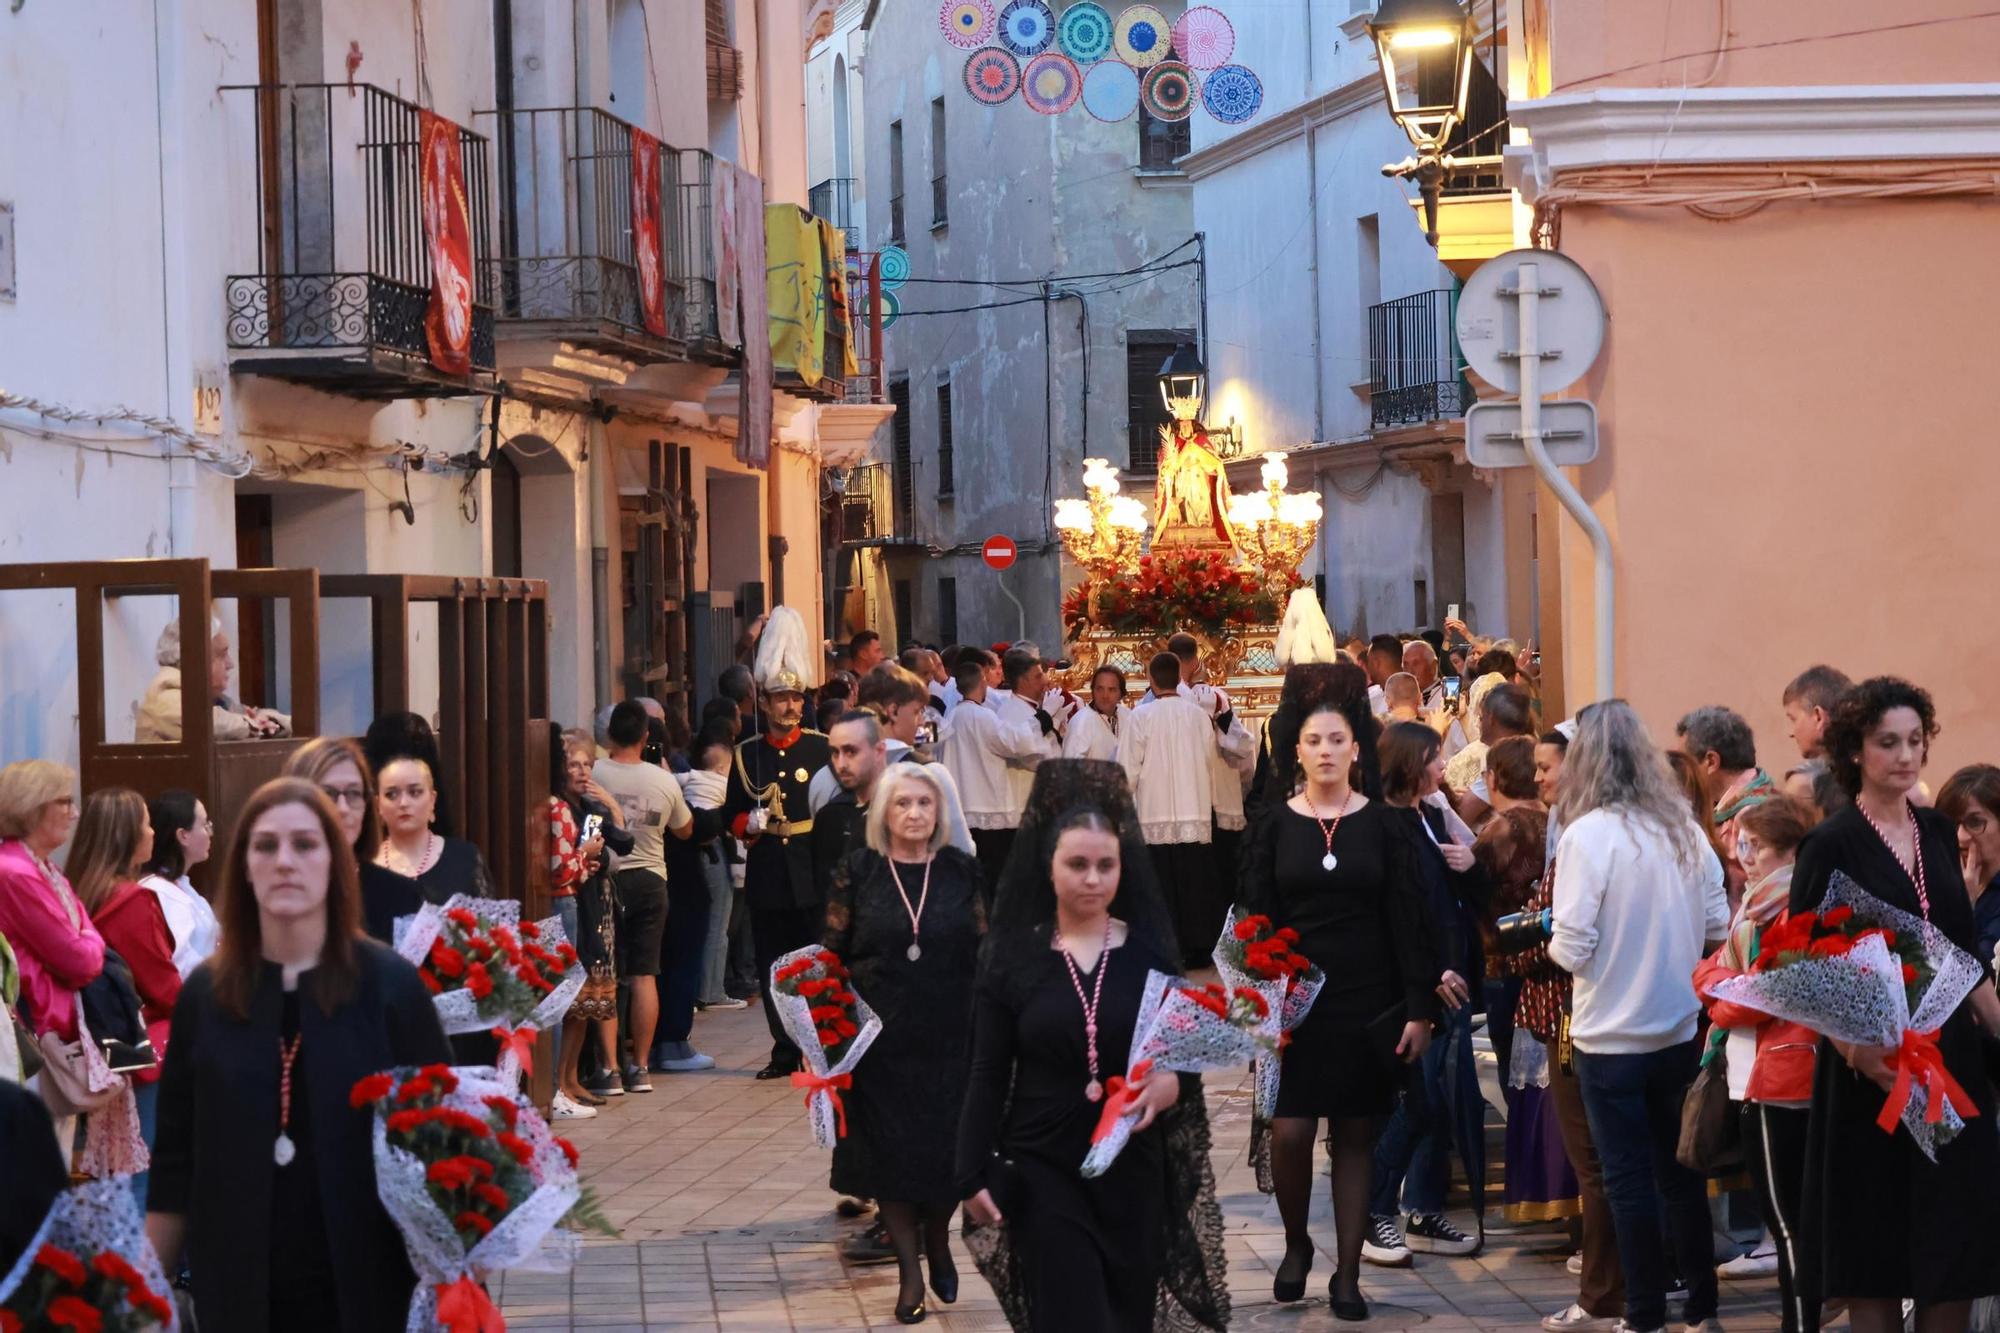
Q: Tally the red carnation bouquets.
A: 7